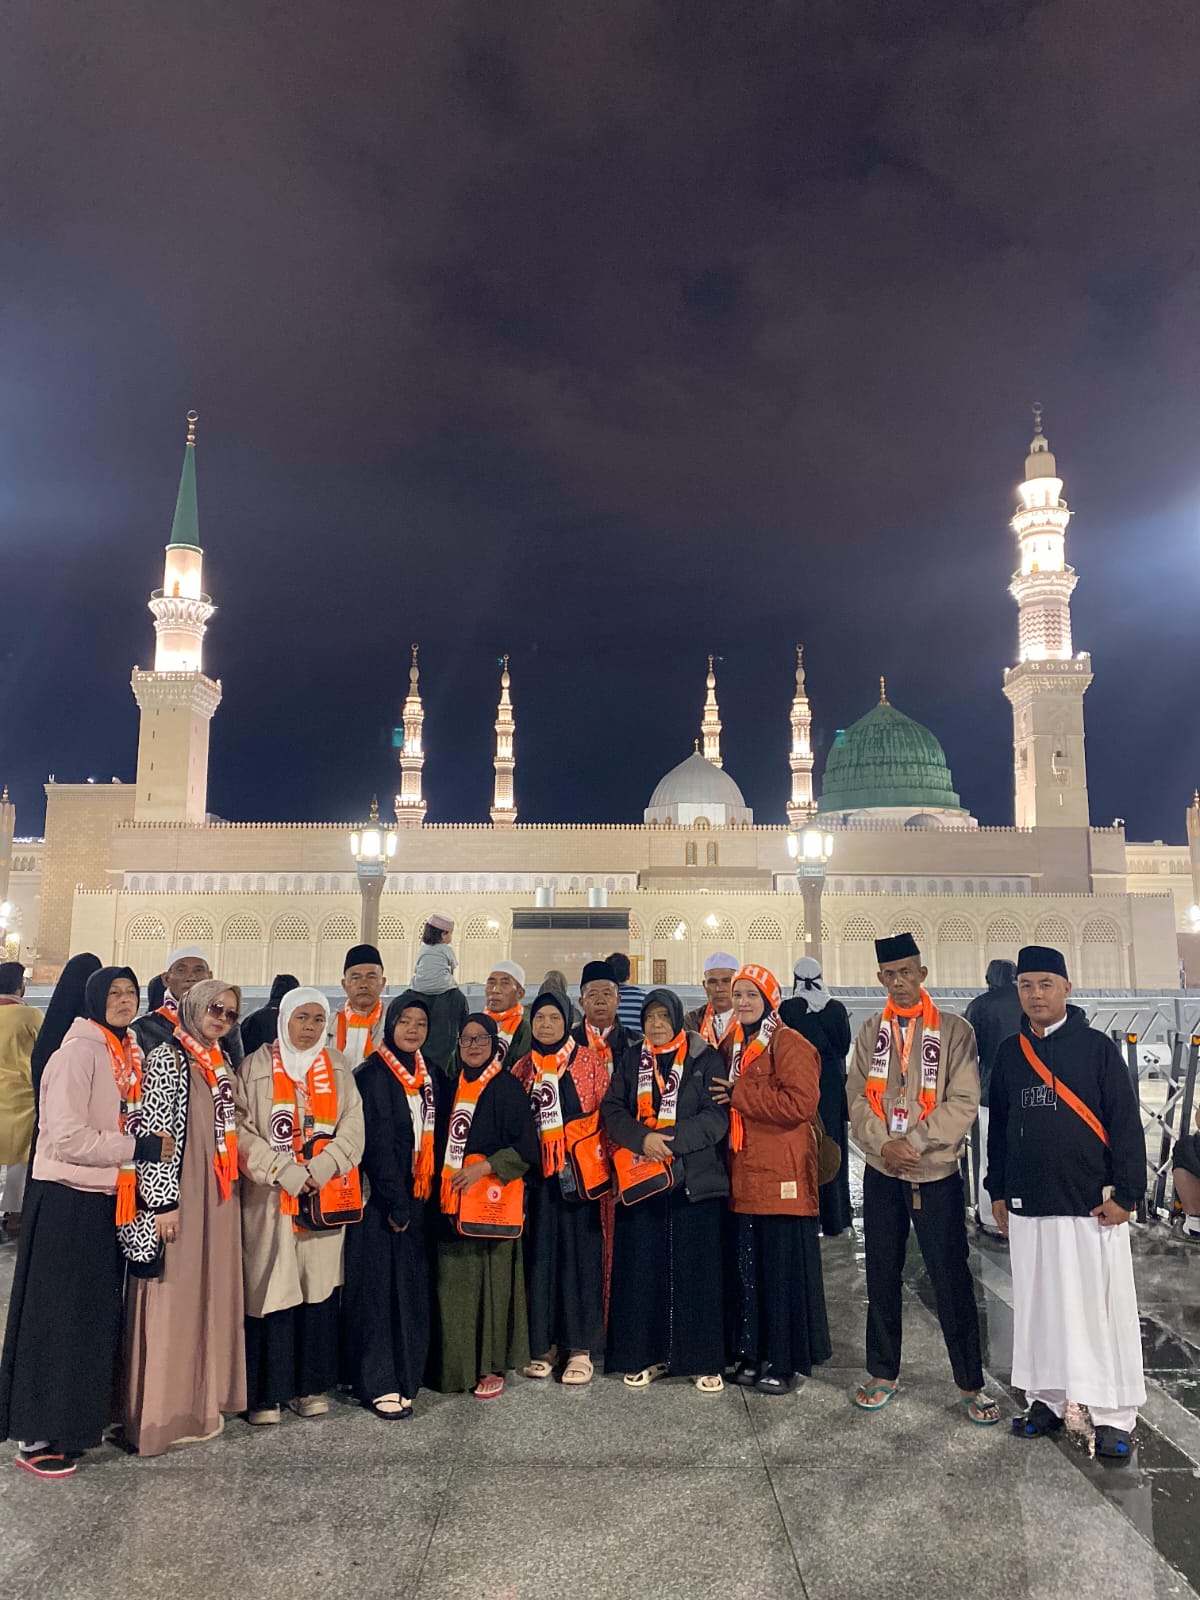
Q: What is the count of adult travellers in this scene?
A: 15